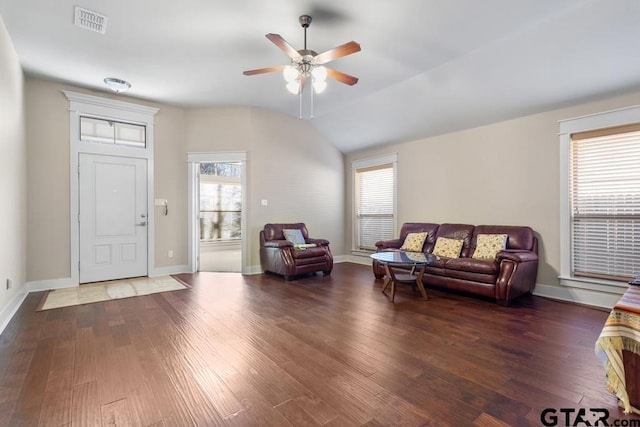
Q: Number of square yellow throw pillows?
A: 3